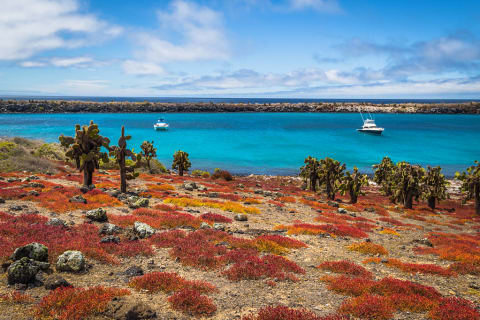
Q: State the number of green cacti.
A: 11